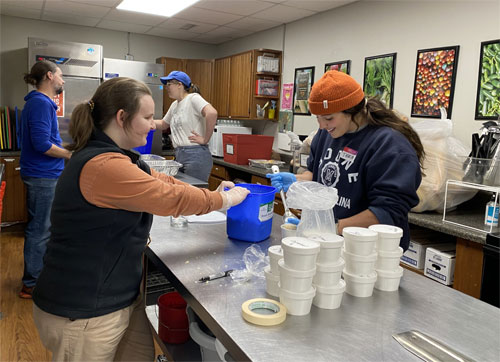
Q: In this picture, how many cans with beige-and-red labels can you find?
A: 0